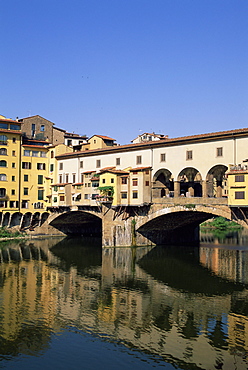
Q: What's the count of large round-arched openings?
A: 3